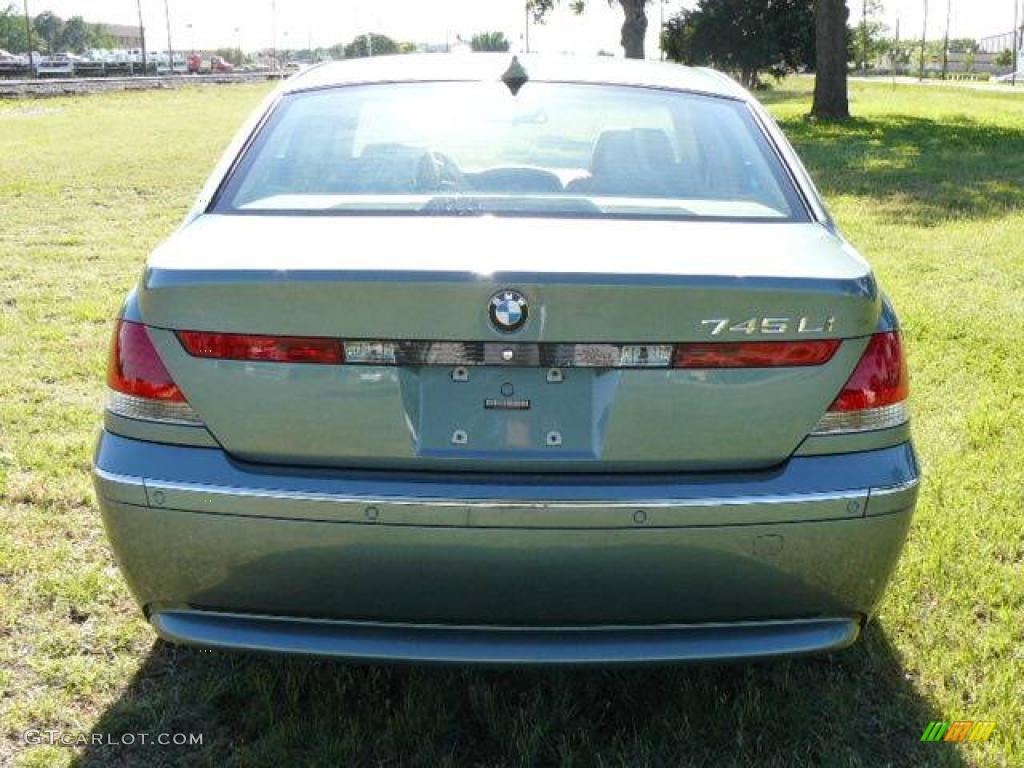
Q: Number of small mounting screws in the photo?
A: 4